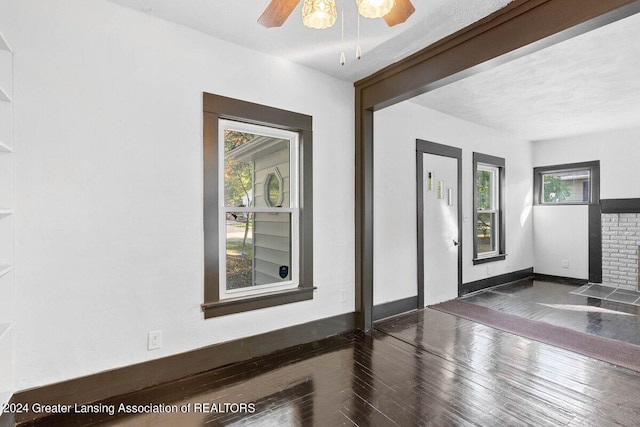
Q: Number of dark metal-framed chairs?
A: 0